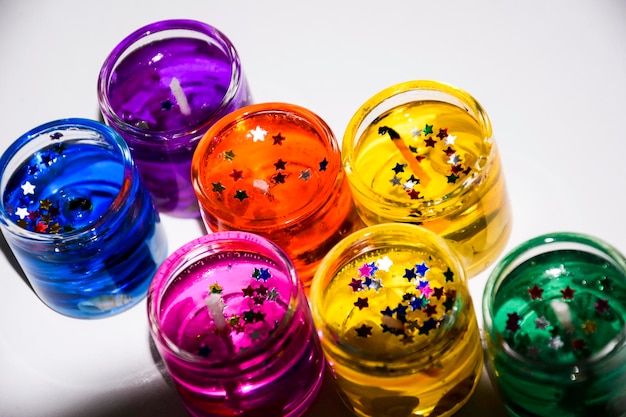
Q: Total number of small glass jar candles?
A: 7